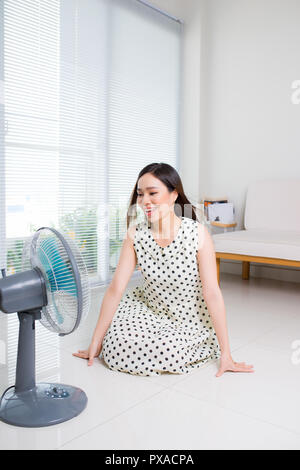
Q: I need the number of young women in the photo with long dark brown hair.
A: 1